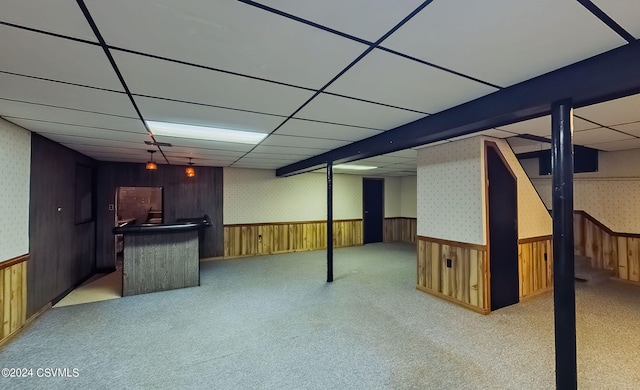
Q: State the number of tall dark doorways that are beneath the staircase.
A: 1